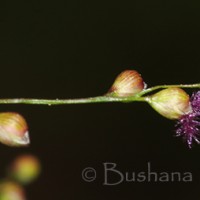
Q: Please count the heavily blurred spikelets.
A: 2